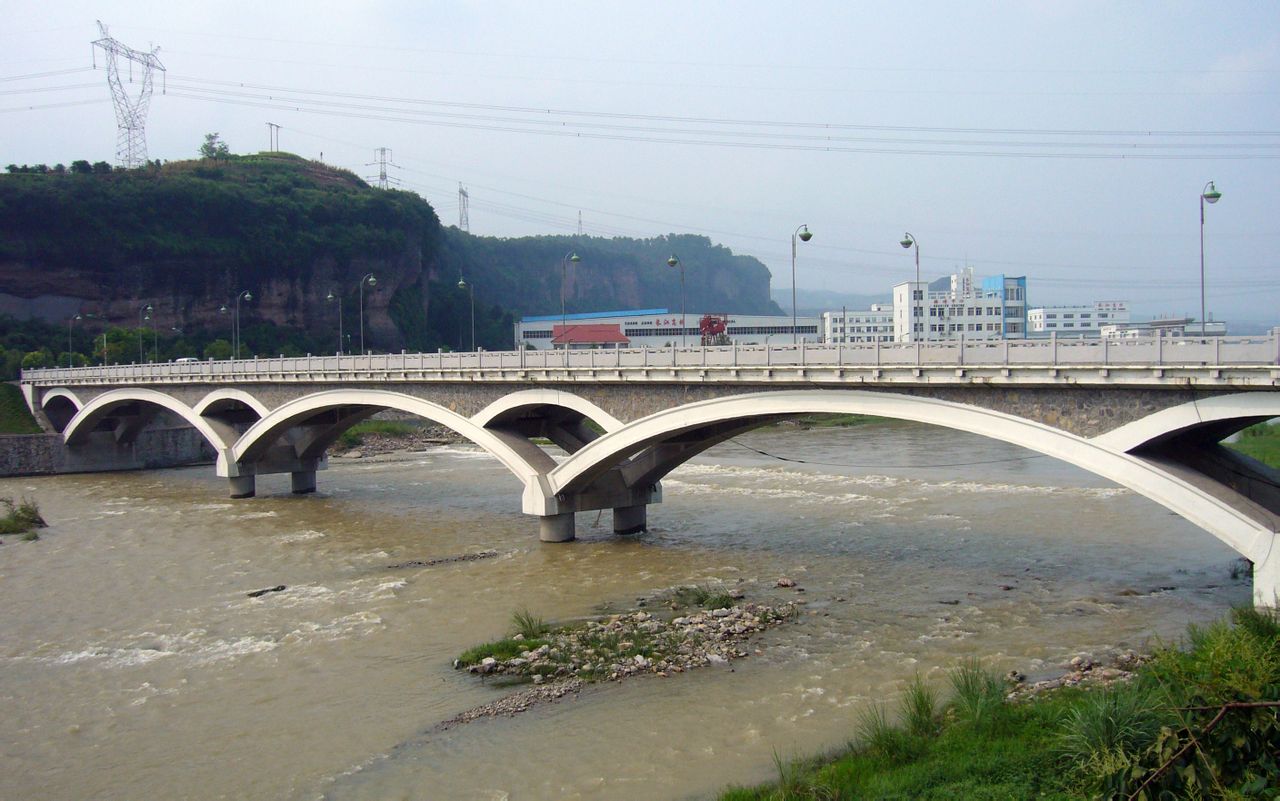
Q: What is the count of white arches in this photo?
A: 7